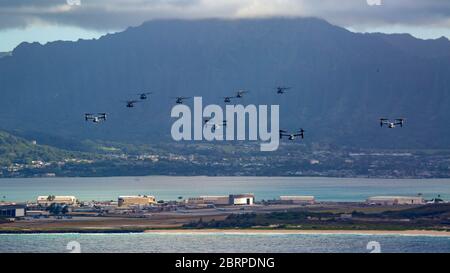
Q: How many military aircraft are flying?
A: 10